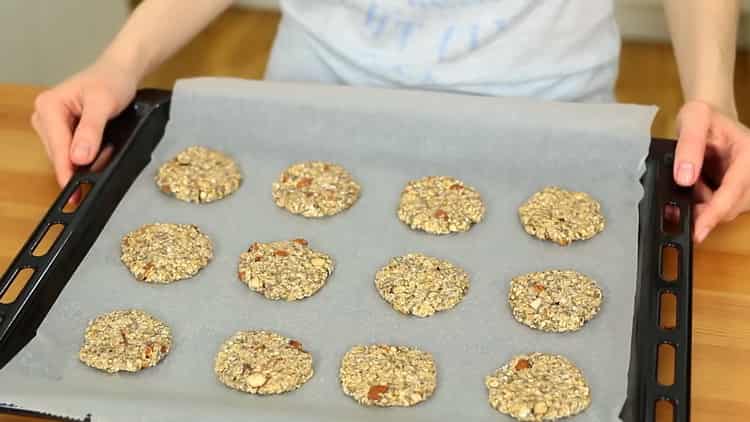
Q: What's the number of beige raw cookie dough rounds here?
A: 12